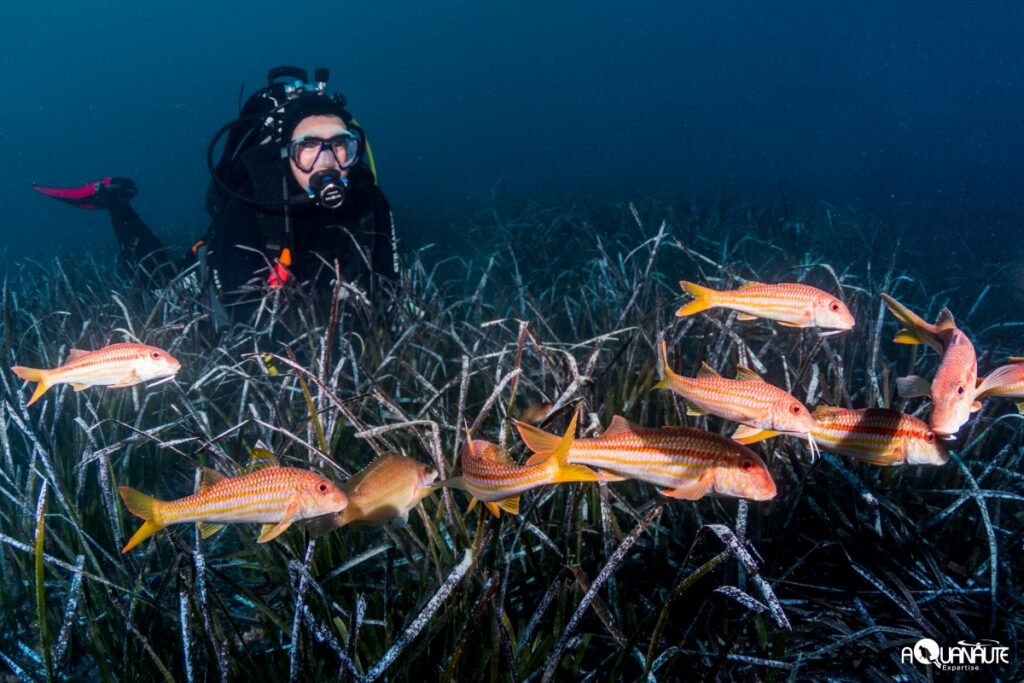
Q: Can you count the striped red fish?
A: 9